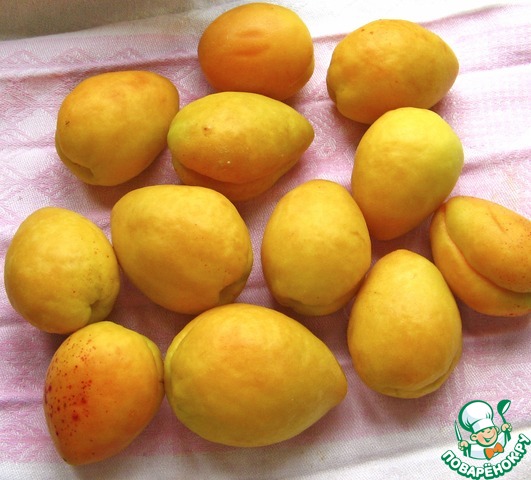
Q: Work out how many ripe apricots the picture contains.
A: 12